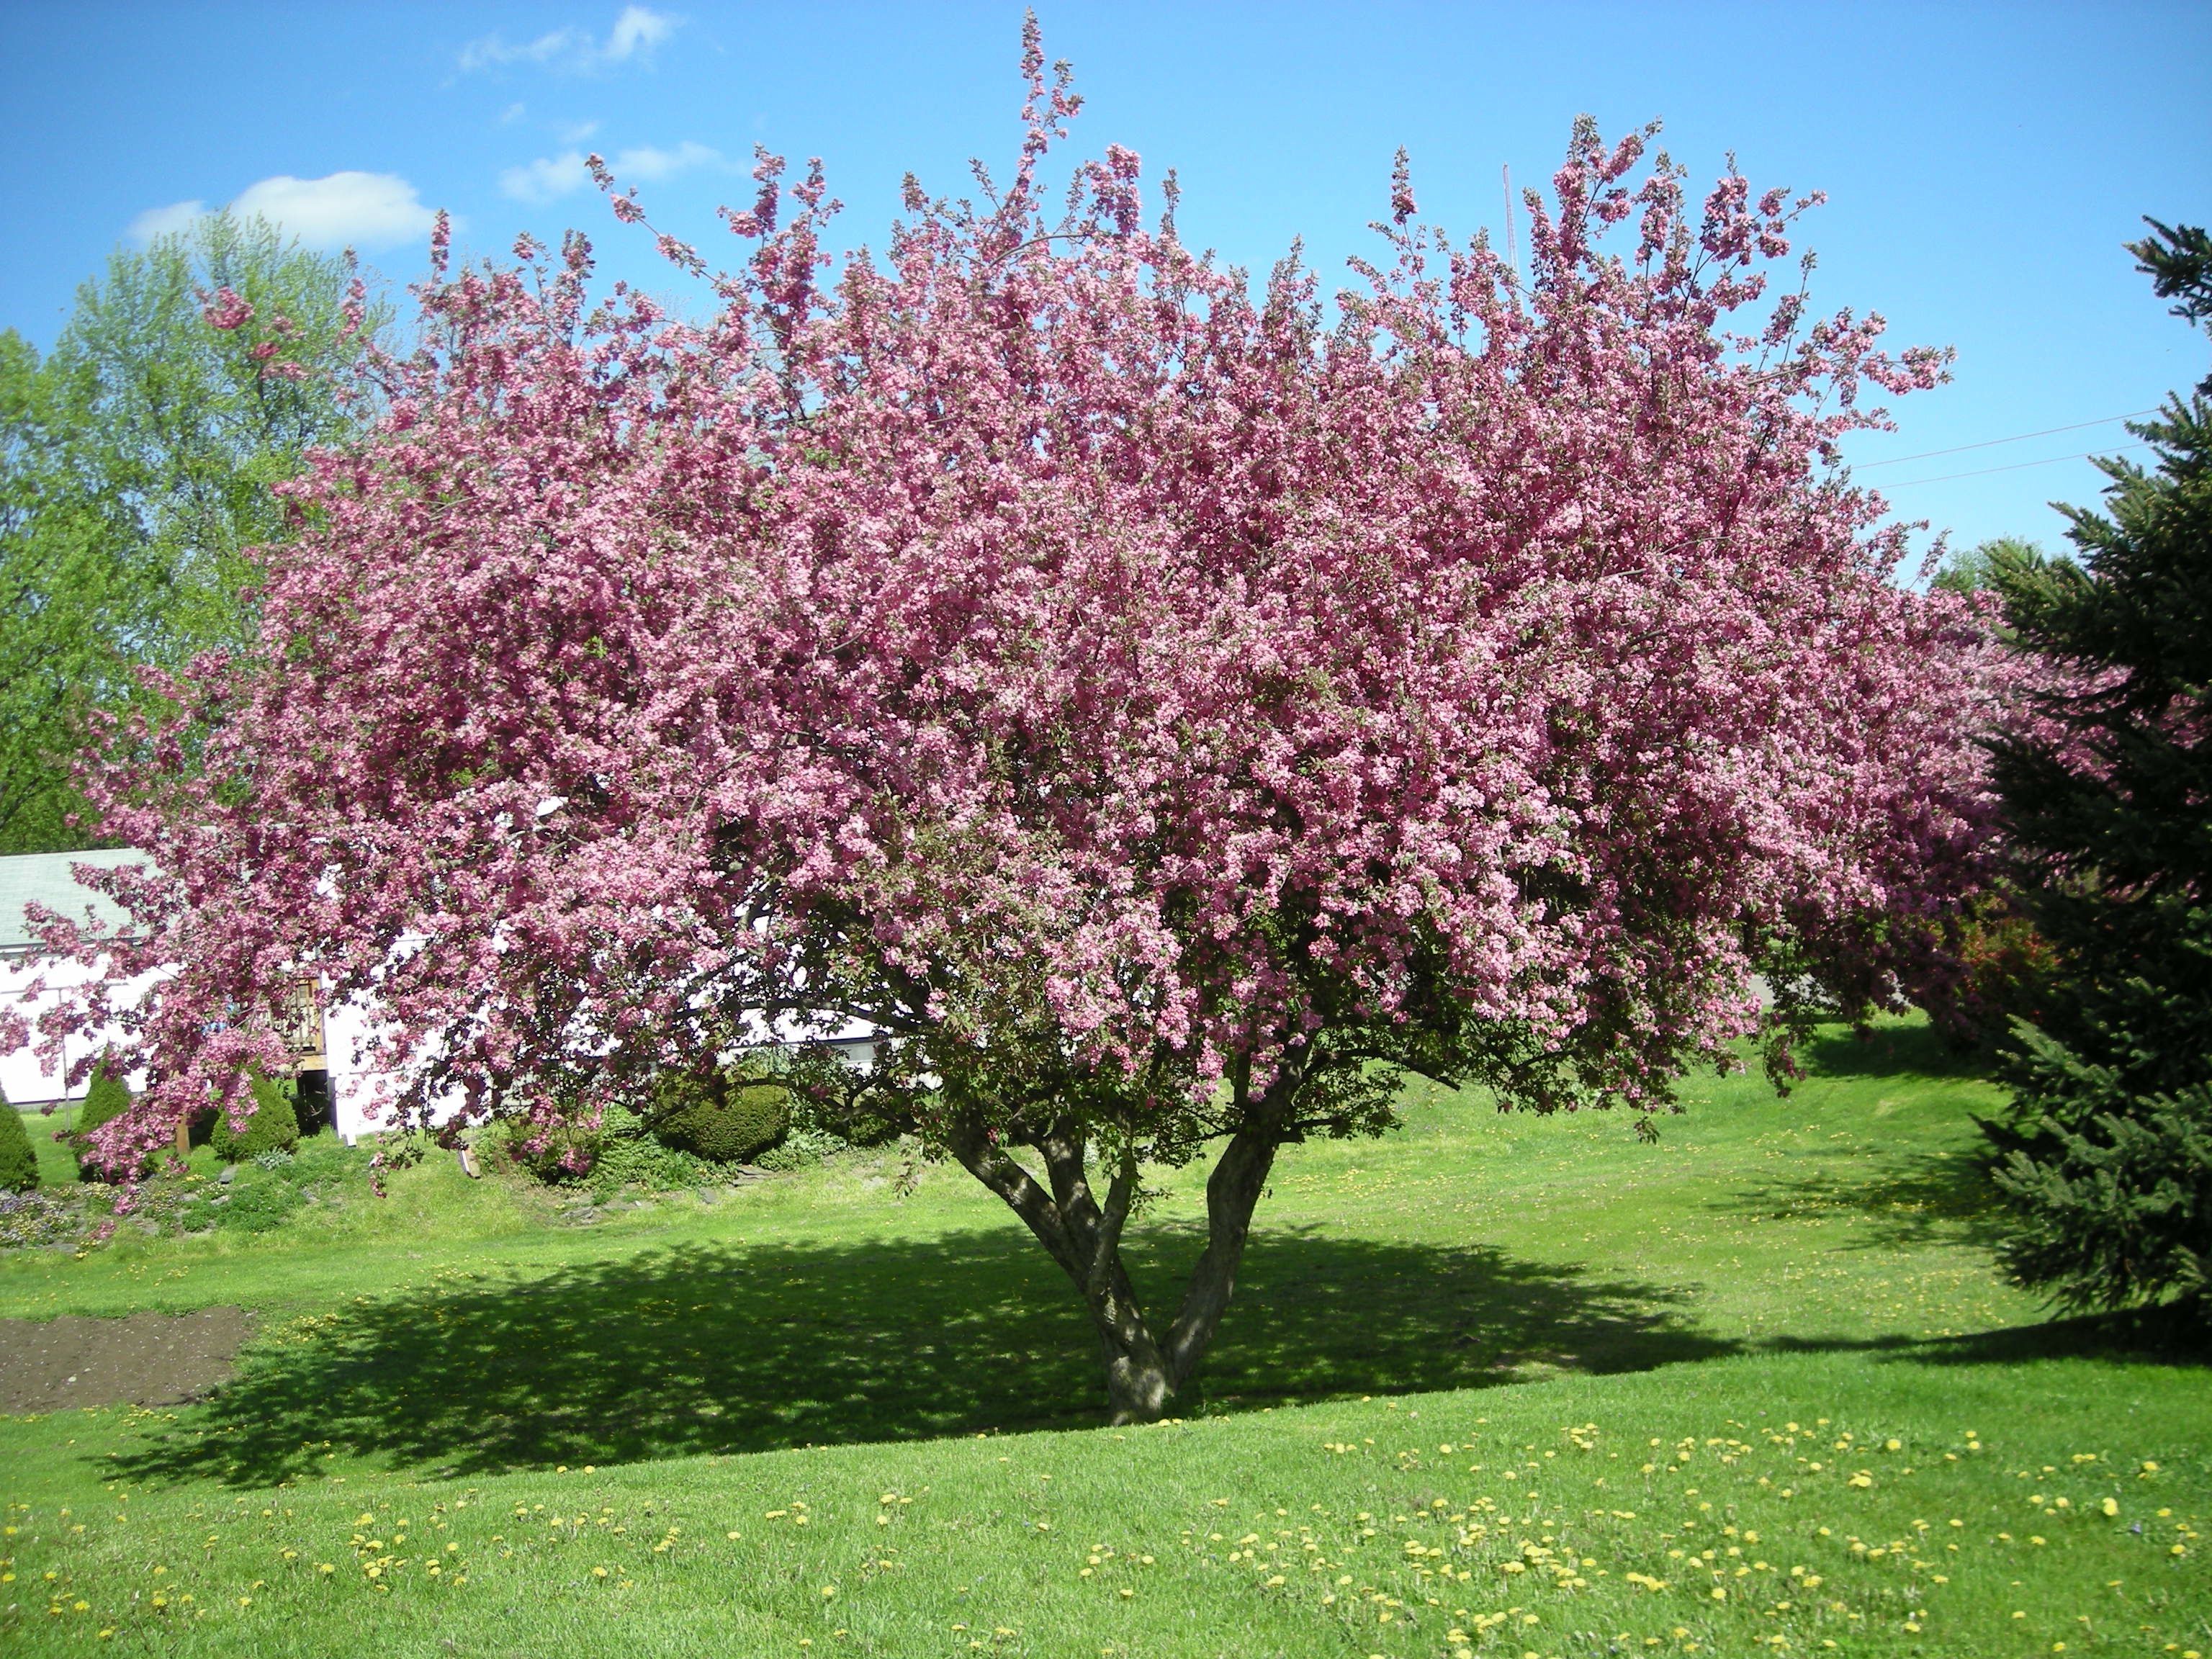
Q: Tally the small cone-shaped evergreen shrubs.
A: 3